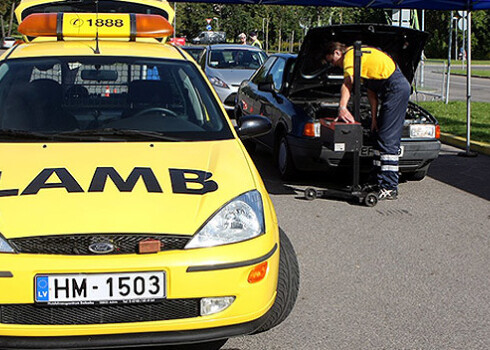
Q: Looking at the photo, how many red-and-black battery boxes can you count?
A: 1